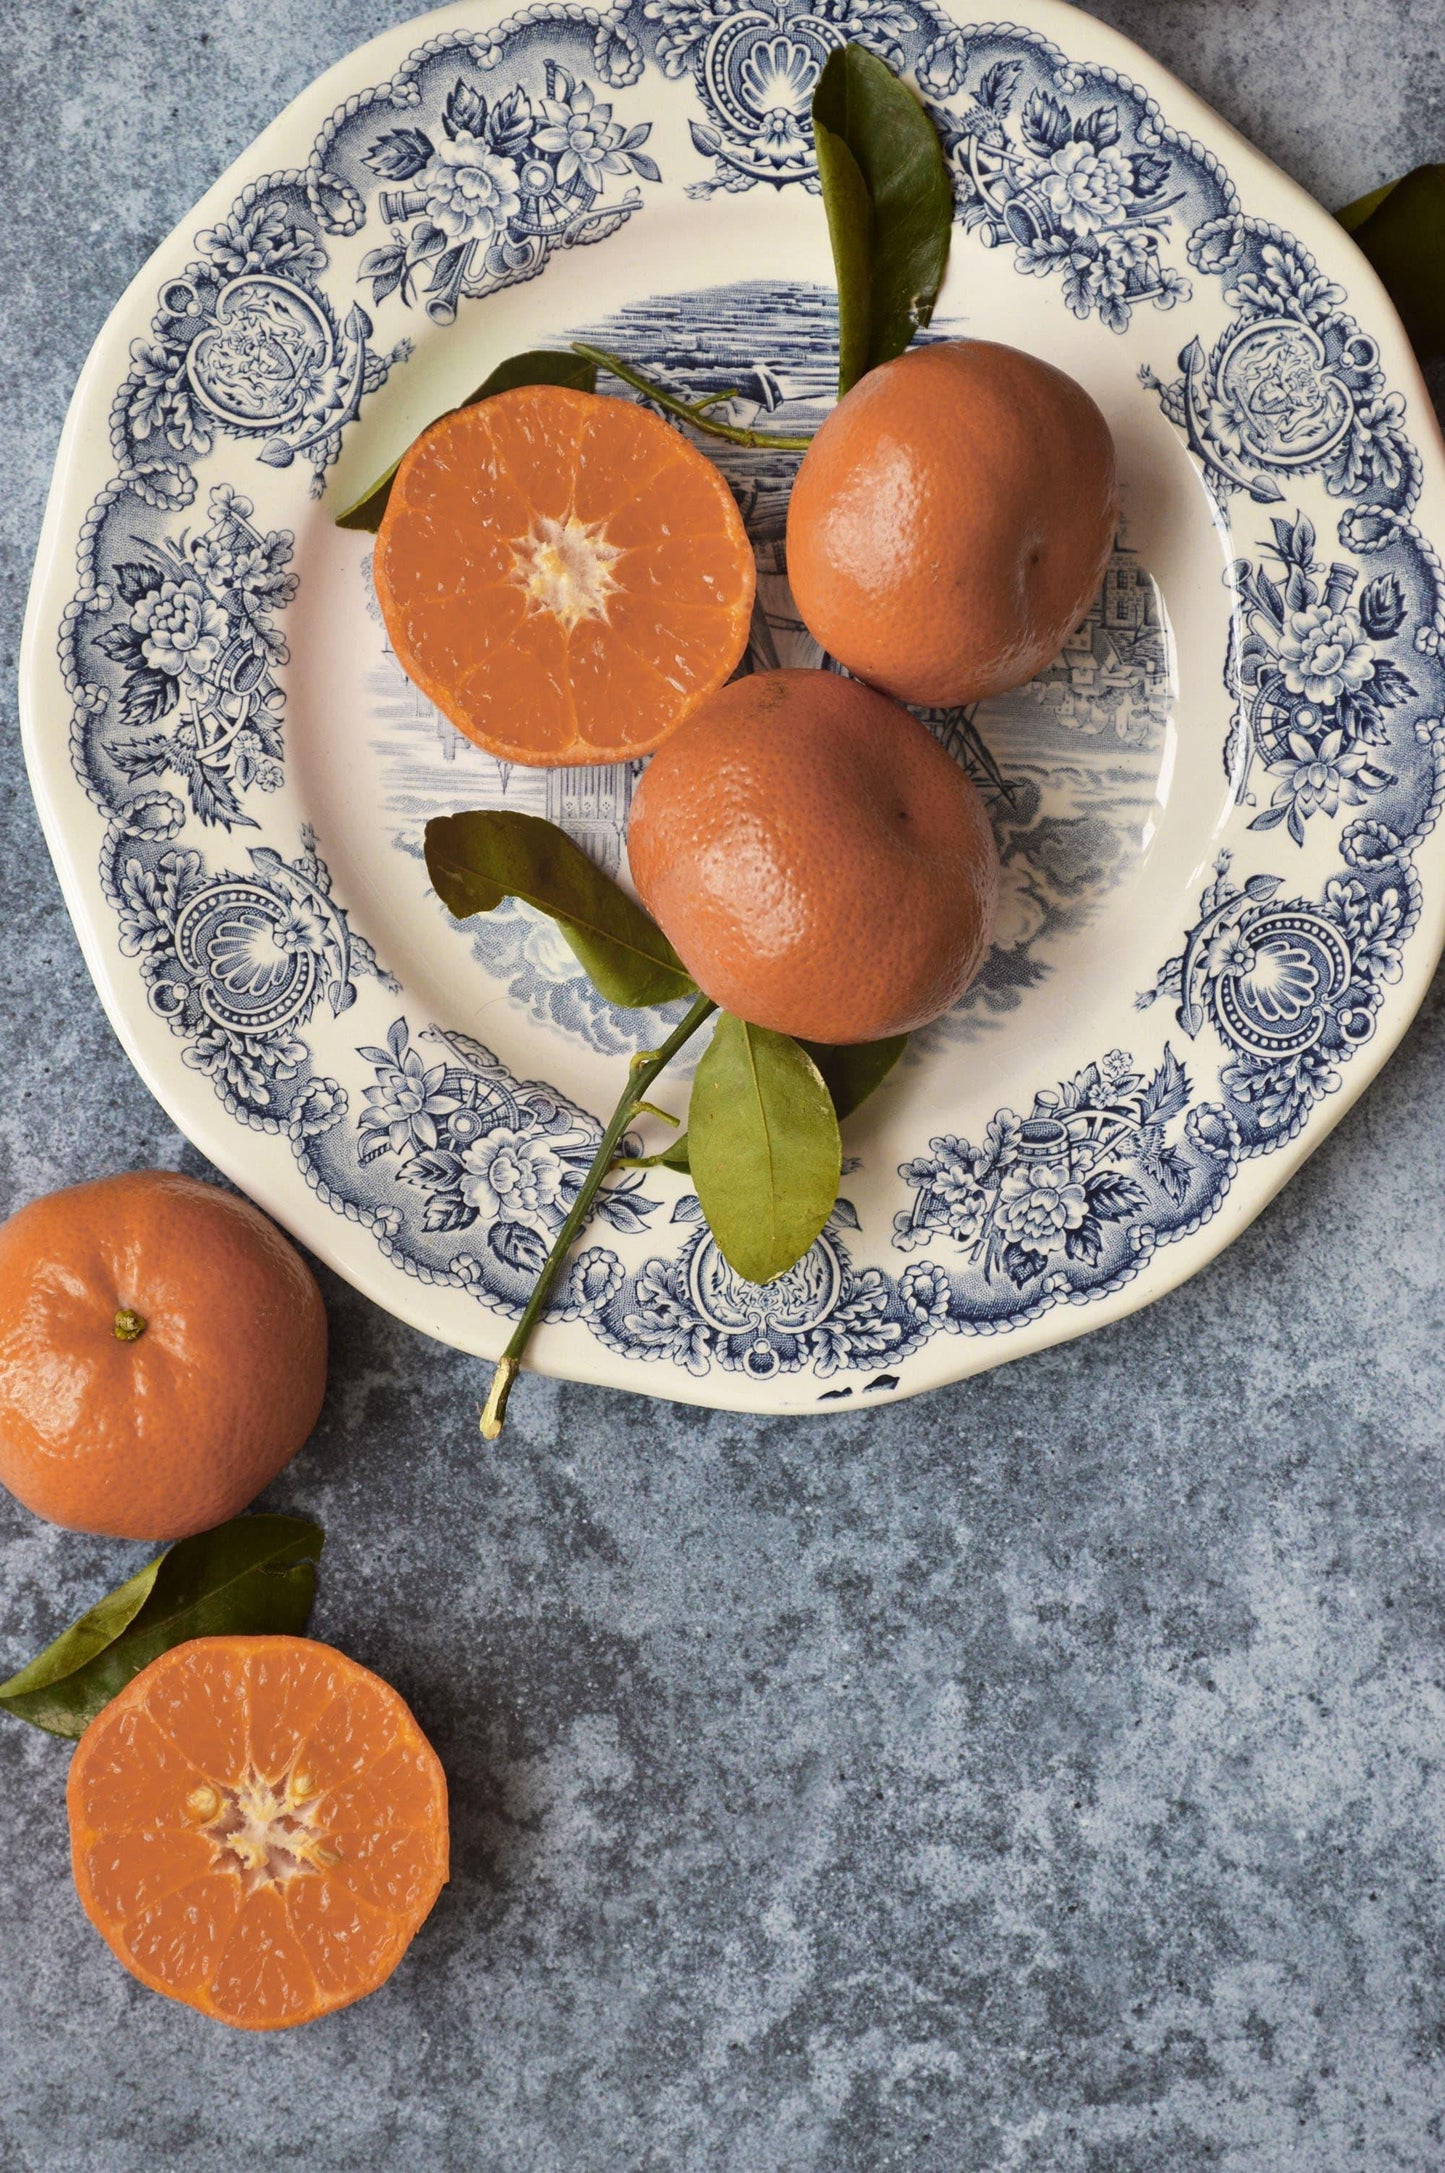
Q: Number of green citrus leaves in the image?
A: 7